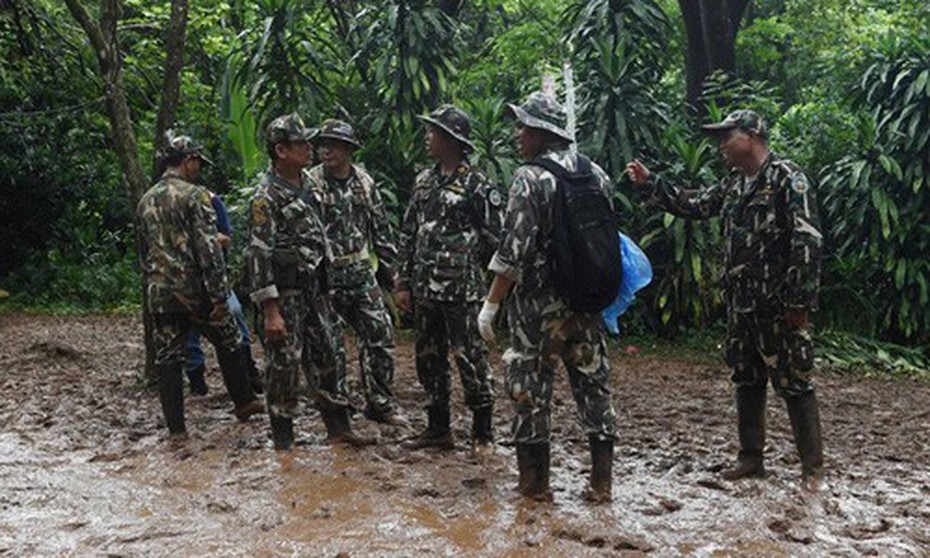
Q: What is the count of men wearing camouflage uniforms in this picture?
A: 6